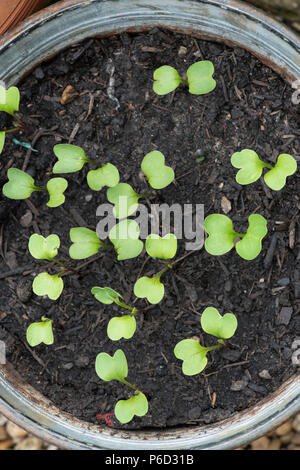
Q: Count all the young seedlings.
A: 14